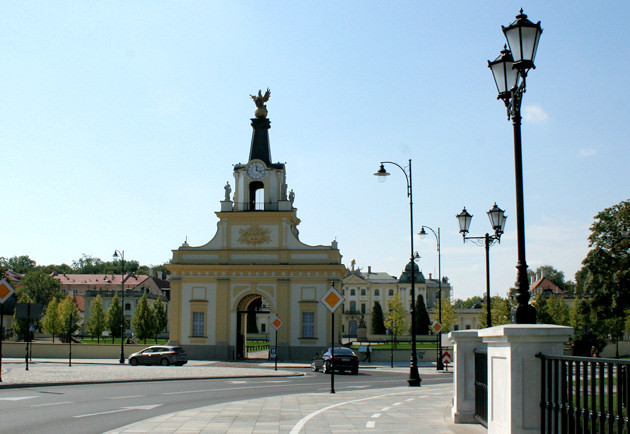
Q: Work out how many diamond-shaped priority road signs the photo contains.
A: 4